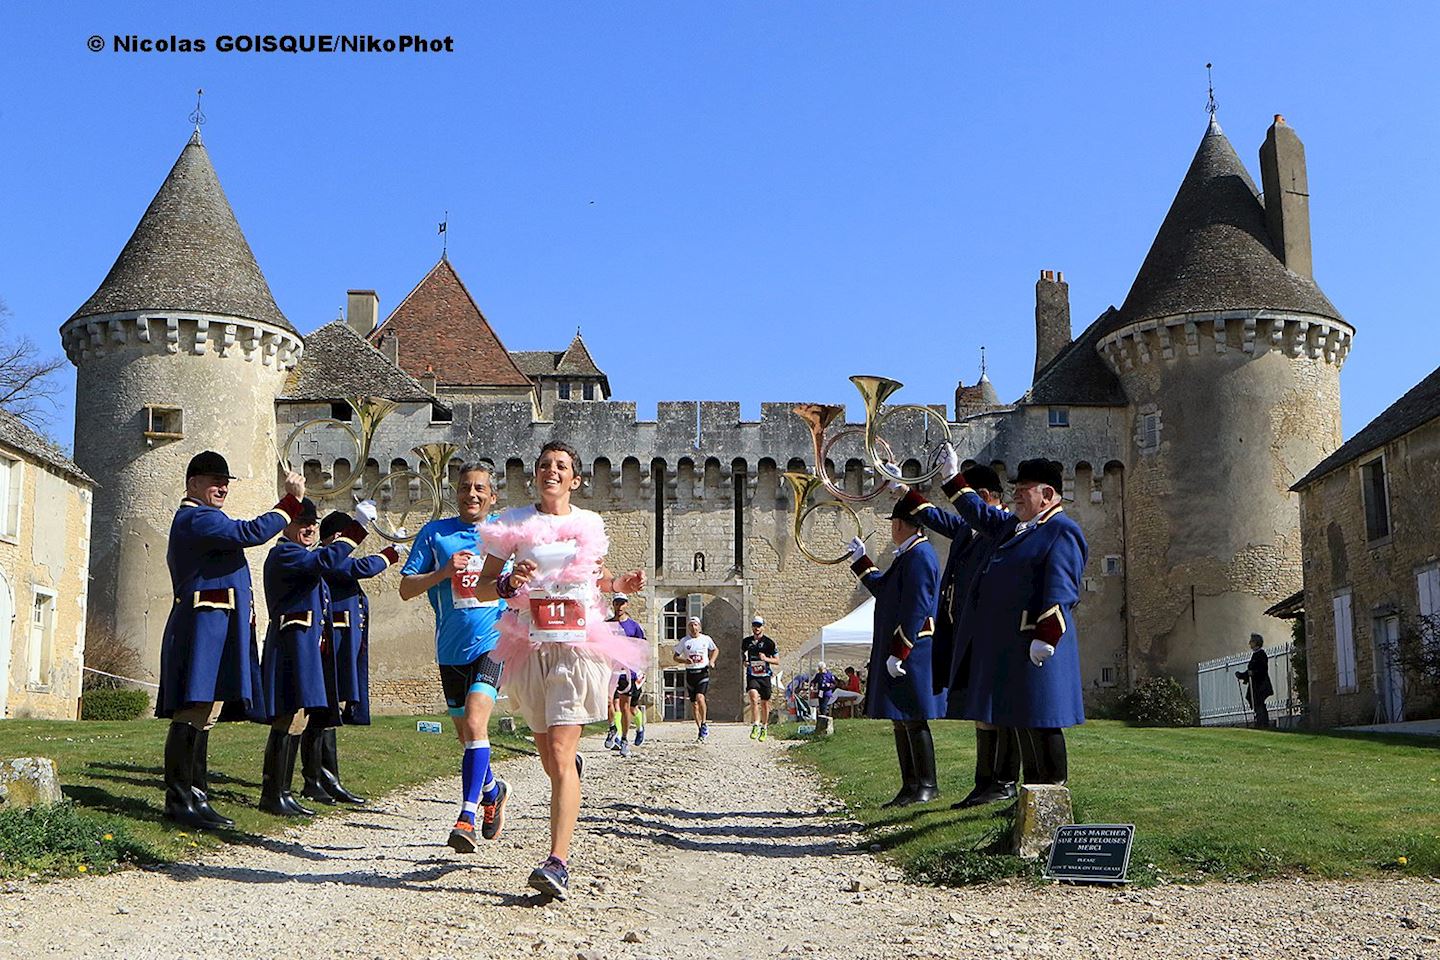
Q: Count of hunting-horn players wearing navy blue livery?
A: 6